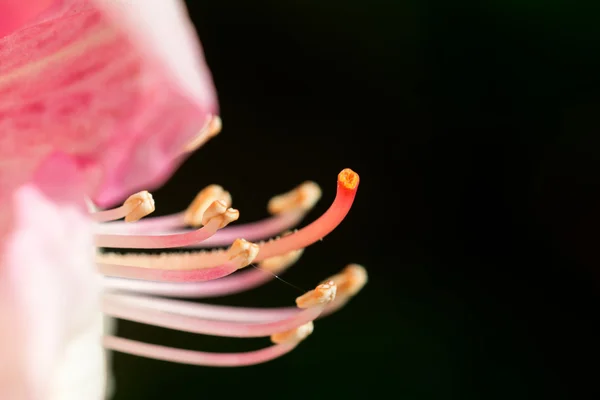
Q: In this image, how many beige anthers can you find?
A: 10